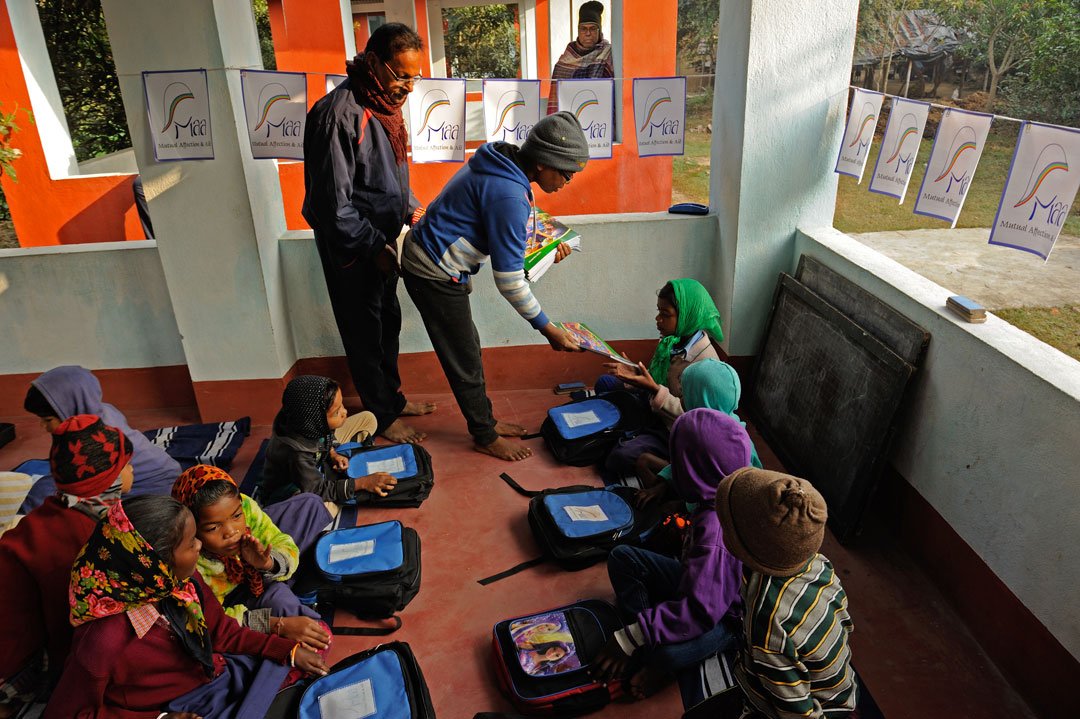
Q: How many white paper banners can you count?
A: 11